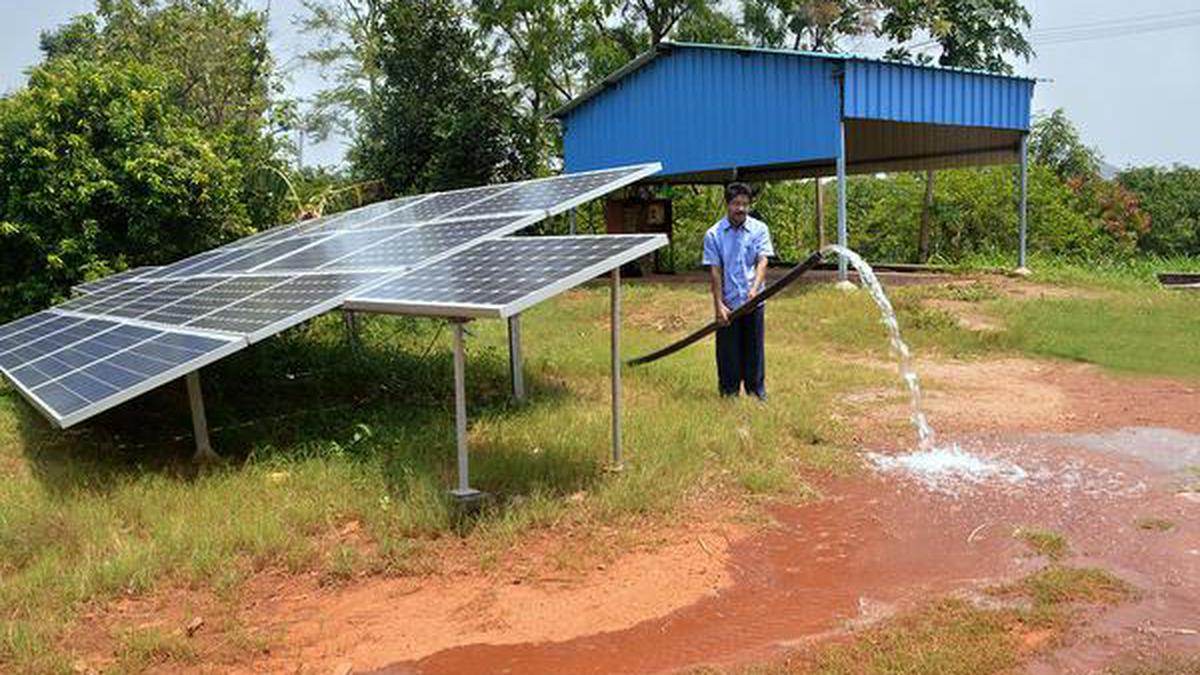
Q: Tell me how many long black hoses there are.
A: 1